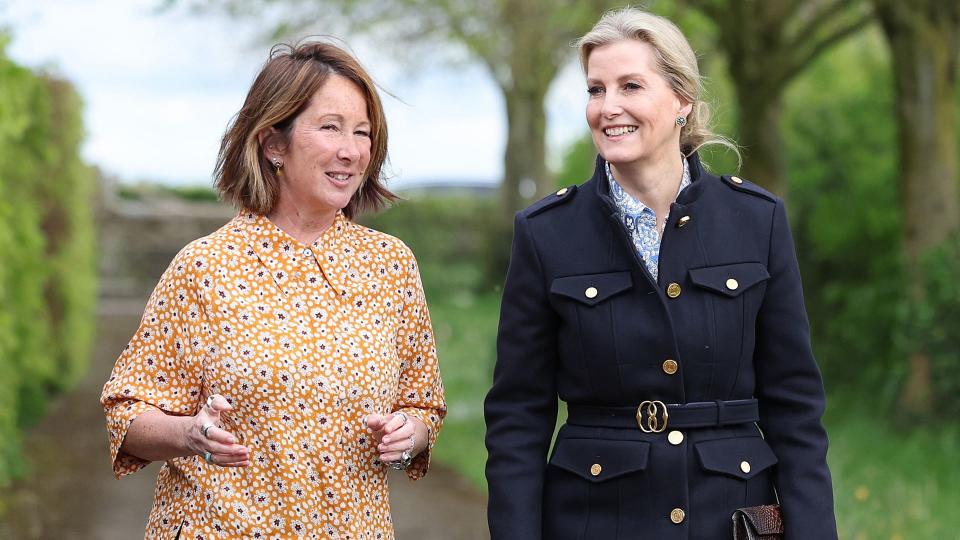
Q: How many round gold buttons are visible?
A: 11